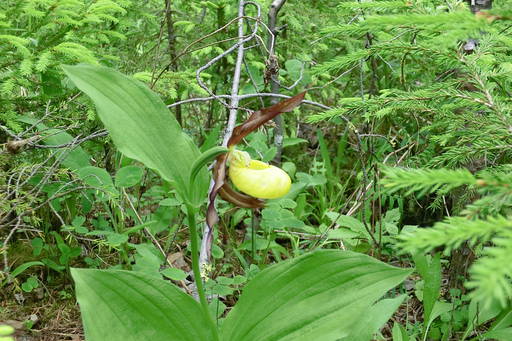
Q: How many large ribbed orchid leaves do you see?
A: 3